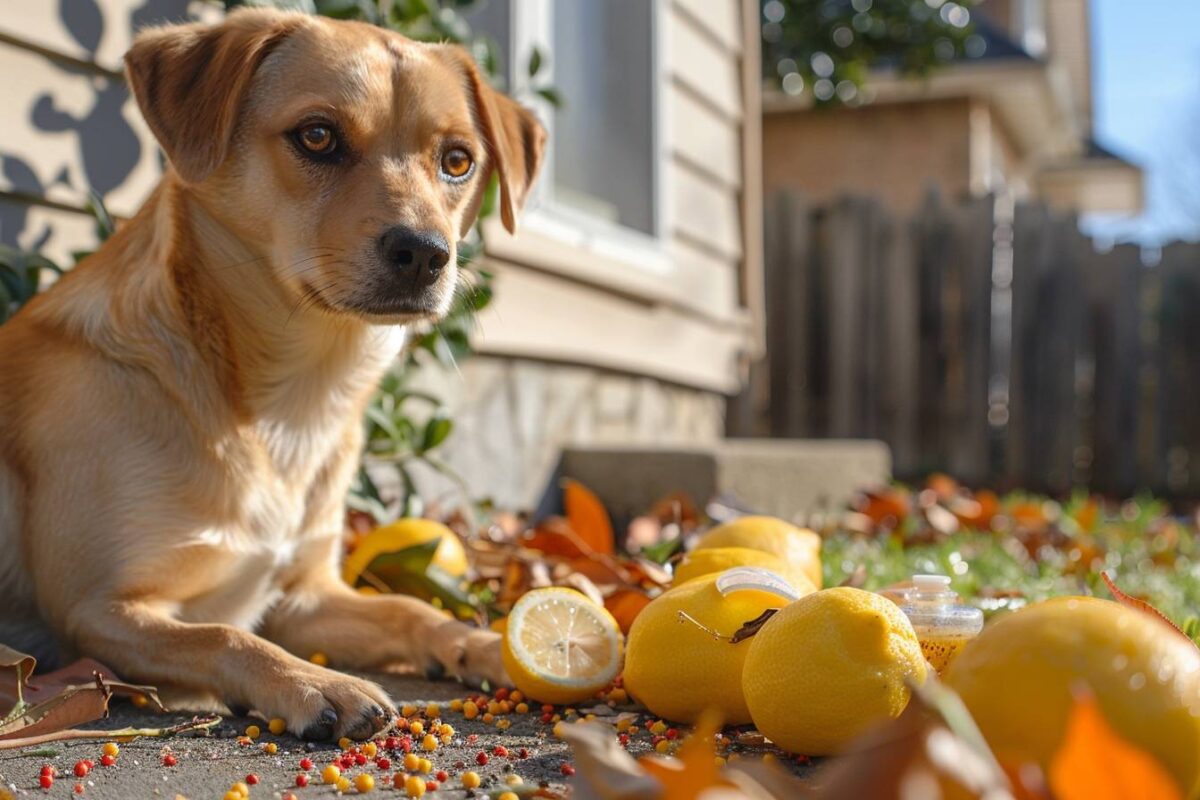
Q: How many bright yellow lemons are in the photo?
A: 7